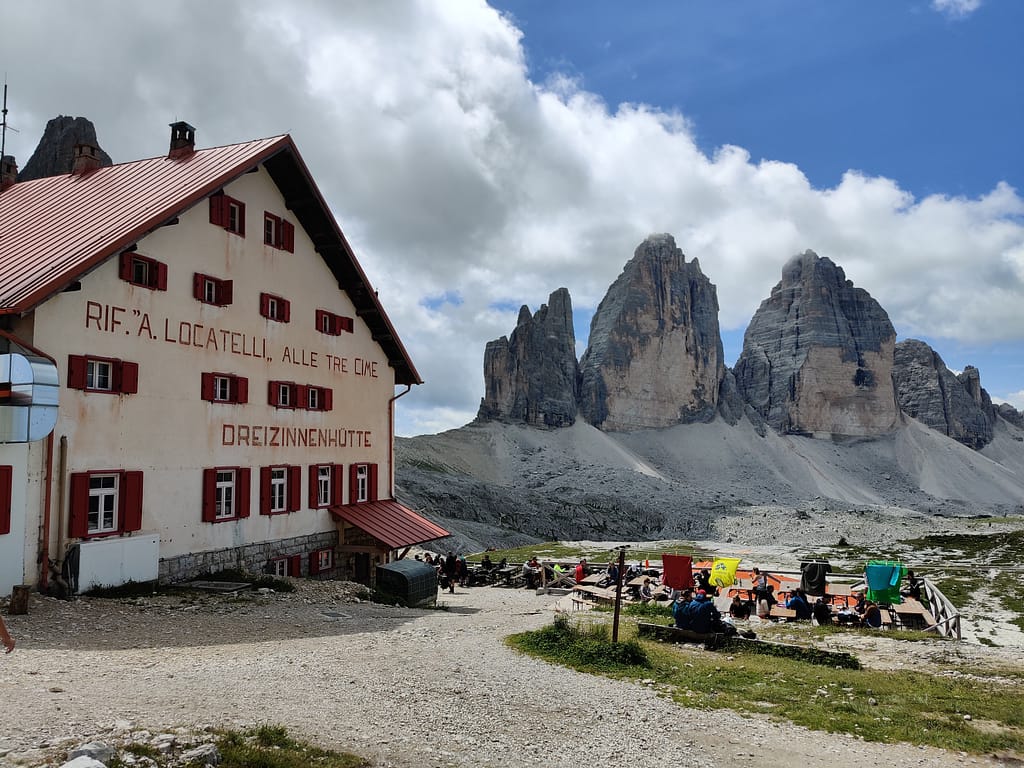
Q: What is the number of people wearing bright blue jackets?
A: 3